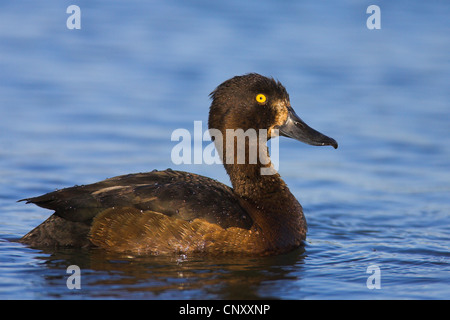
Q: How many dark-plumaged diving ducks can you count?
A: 1